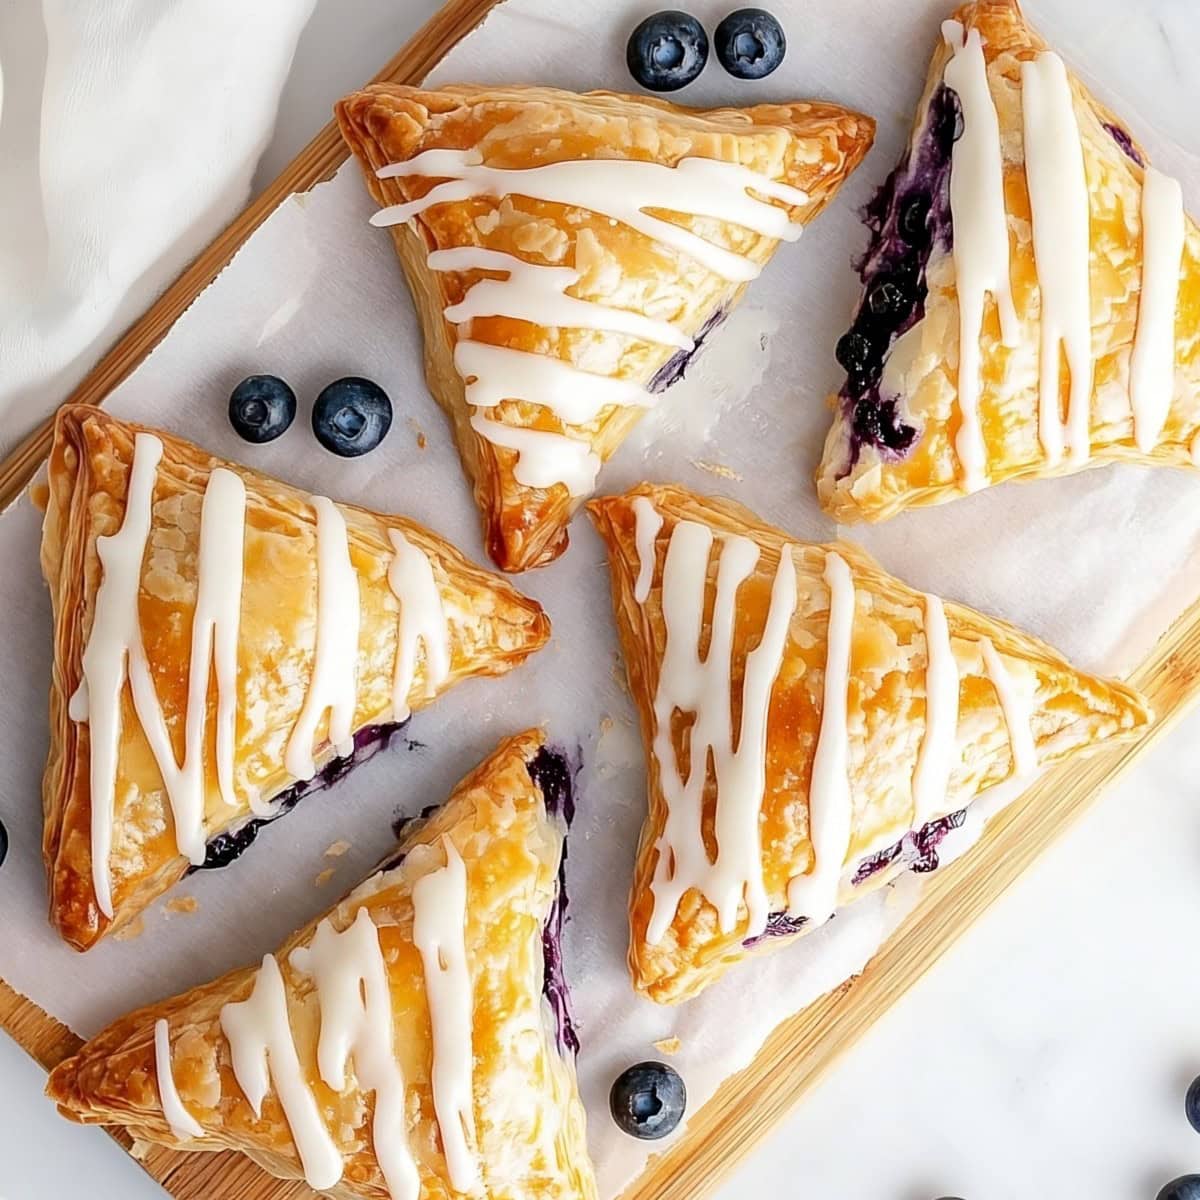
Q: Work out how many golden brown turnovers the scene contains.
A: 5